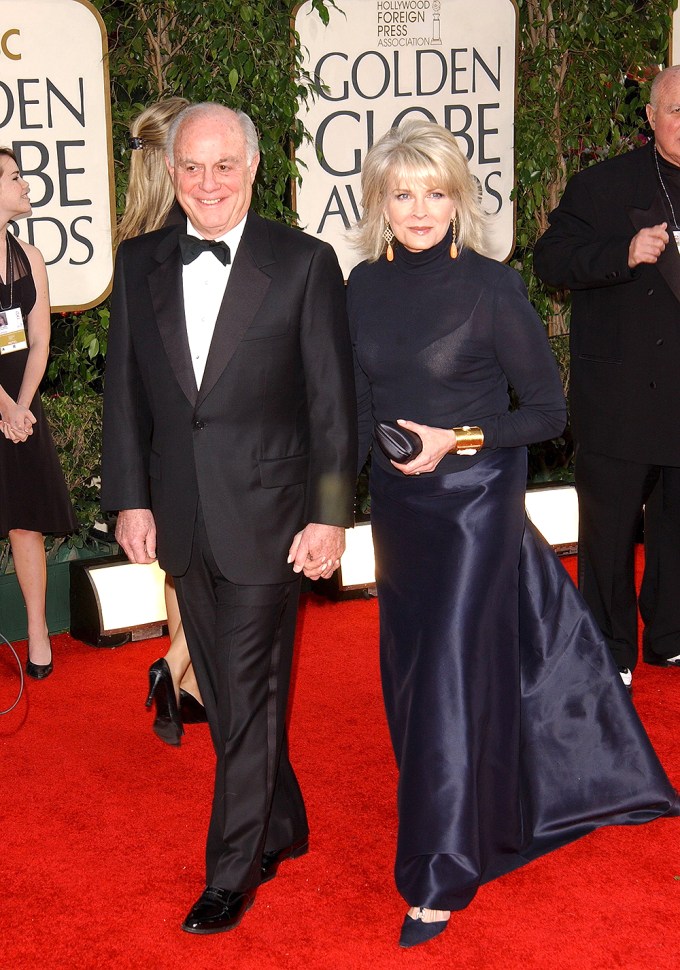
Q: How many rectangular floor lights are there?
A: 3